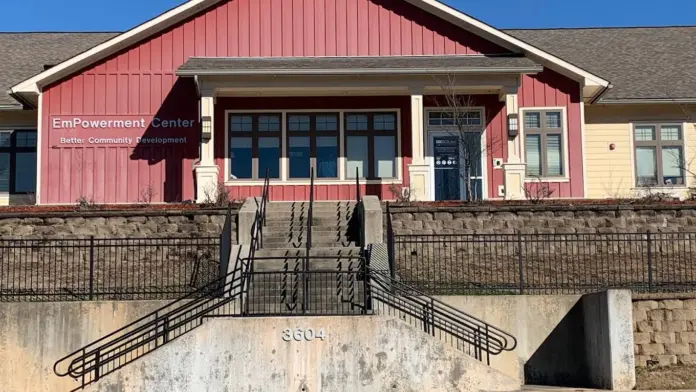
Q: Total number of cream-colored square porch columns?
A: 3